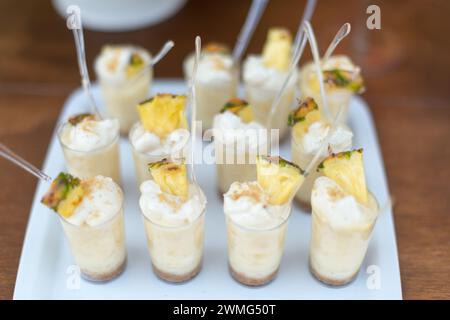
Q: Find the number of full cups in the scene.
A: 12